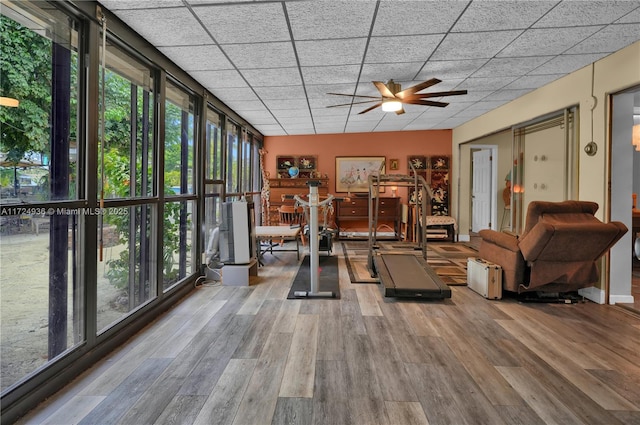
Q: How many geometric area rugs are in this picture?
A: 1